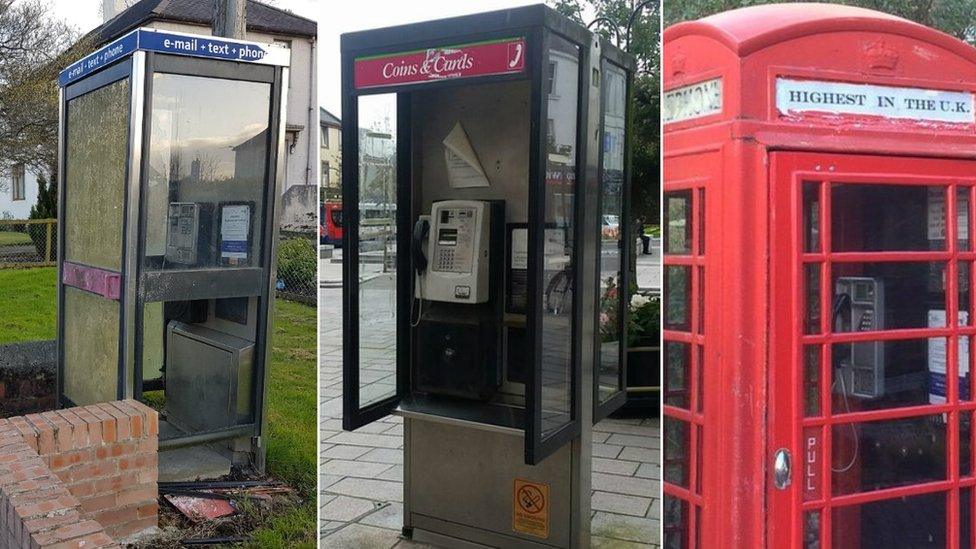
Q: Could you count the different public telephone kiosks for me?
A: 3